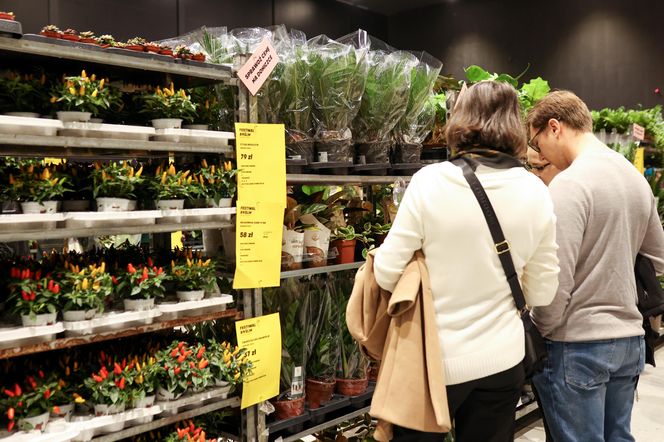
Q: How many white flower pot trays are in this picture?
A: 12